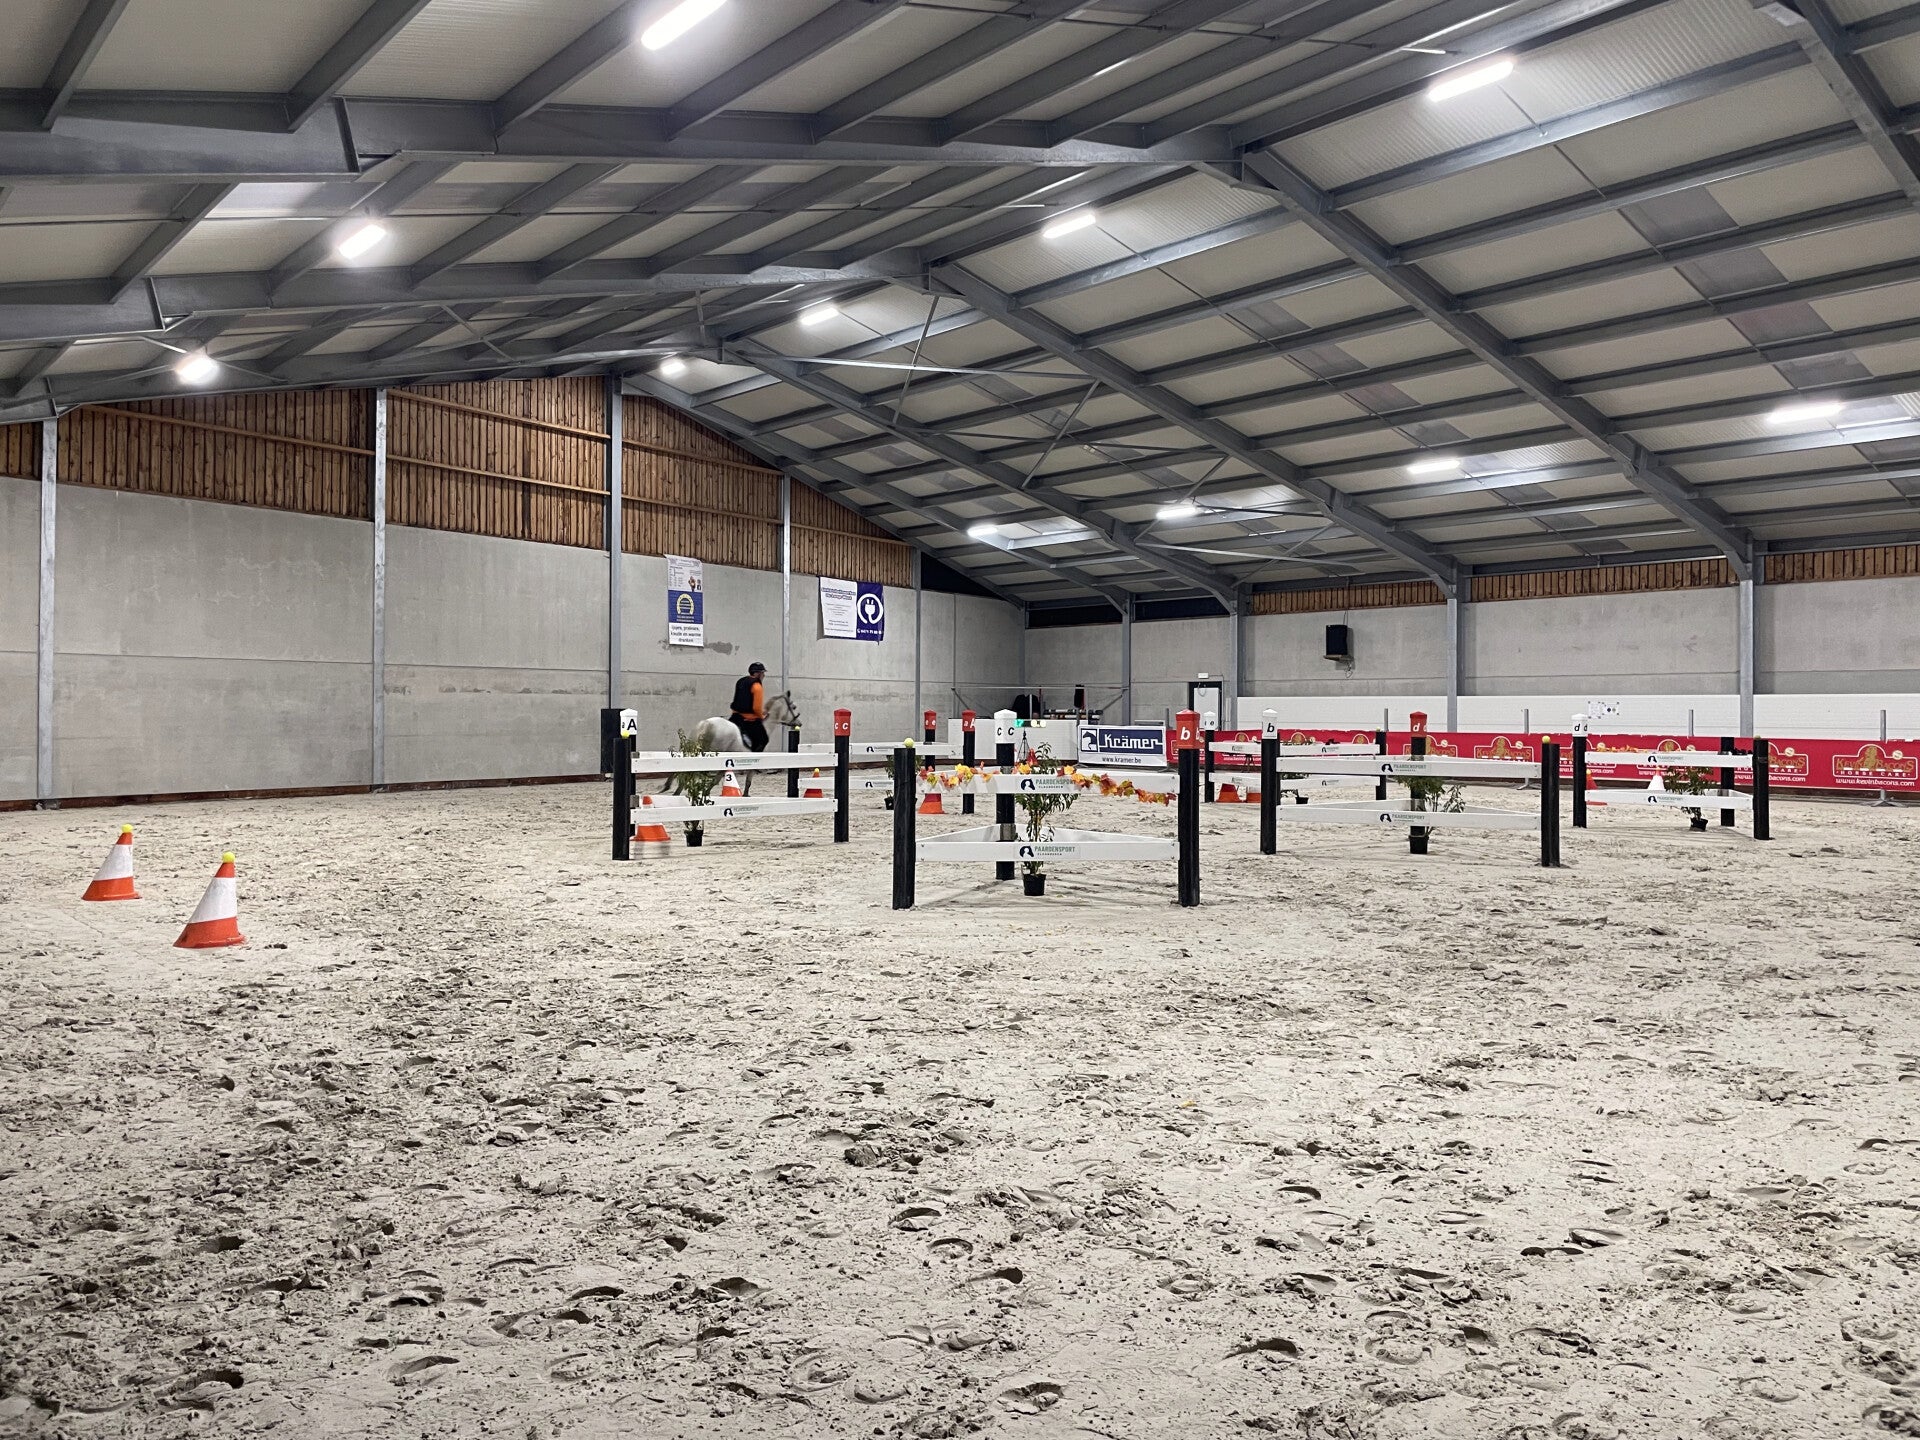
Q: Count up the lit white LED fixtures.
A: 11